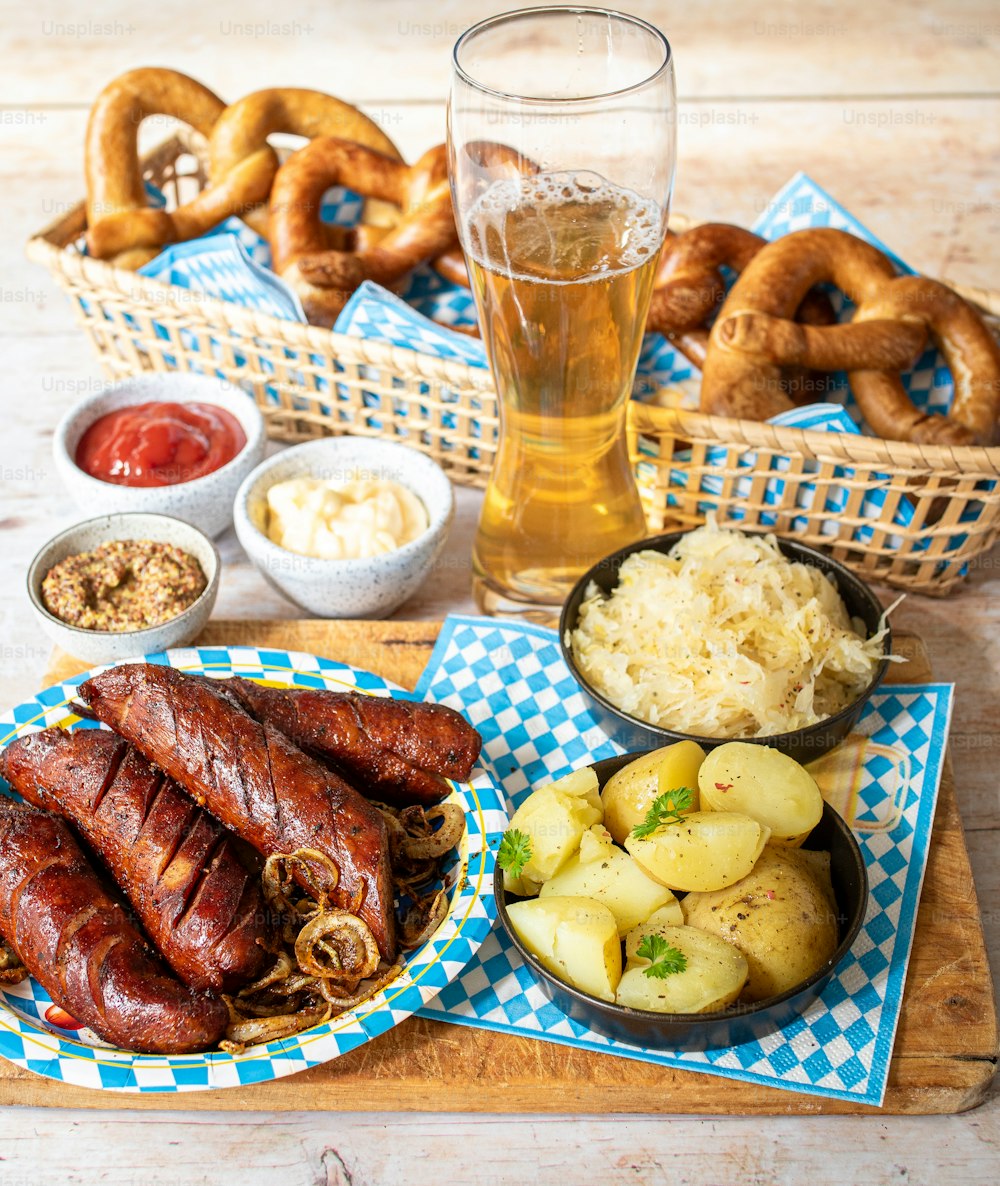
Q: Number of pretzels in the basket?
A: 4